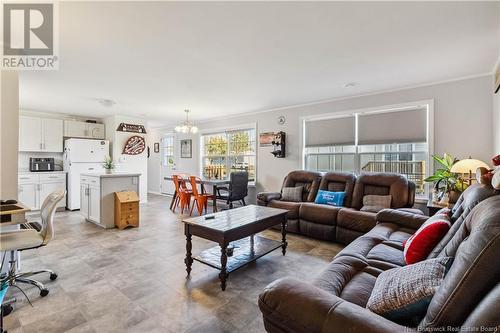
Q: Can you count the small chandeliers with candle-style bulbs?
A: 1